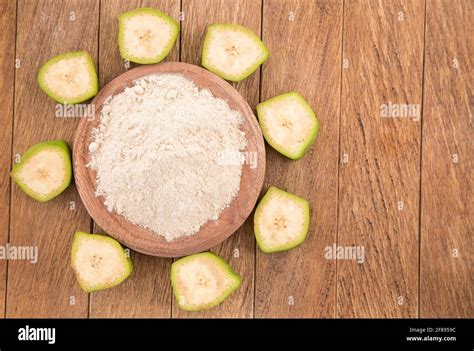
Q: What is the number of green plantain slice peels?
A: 8